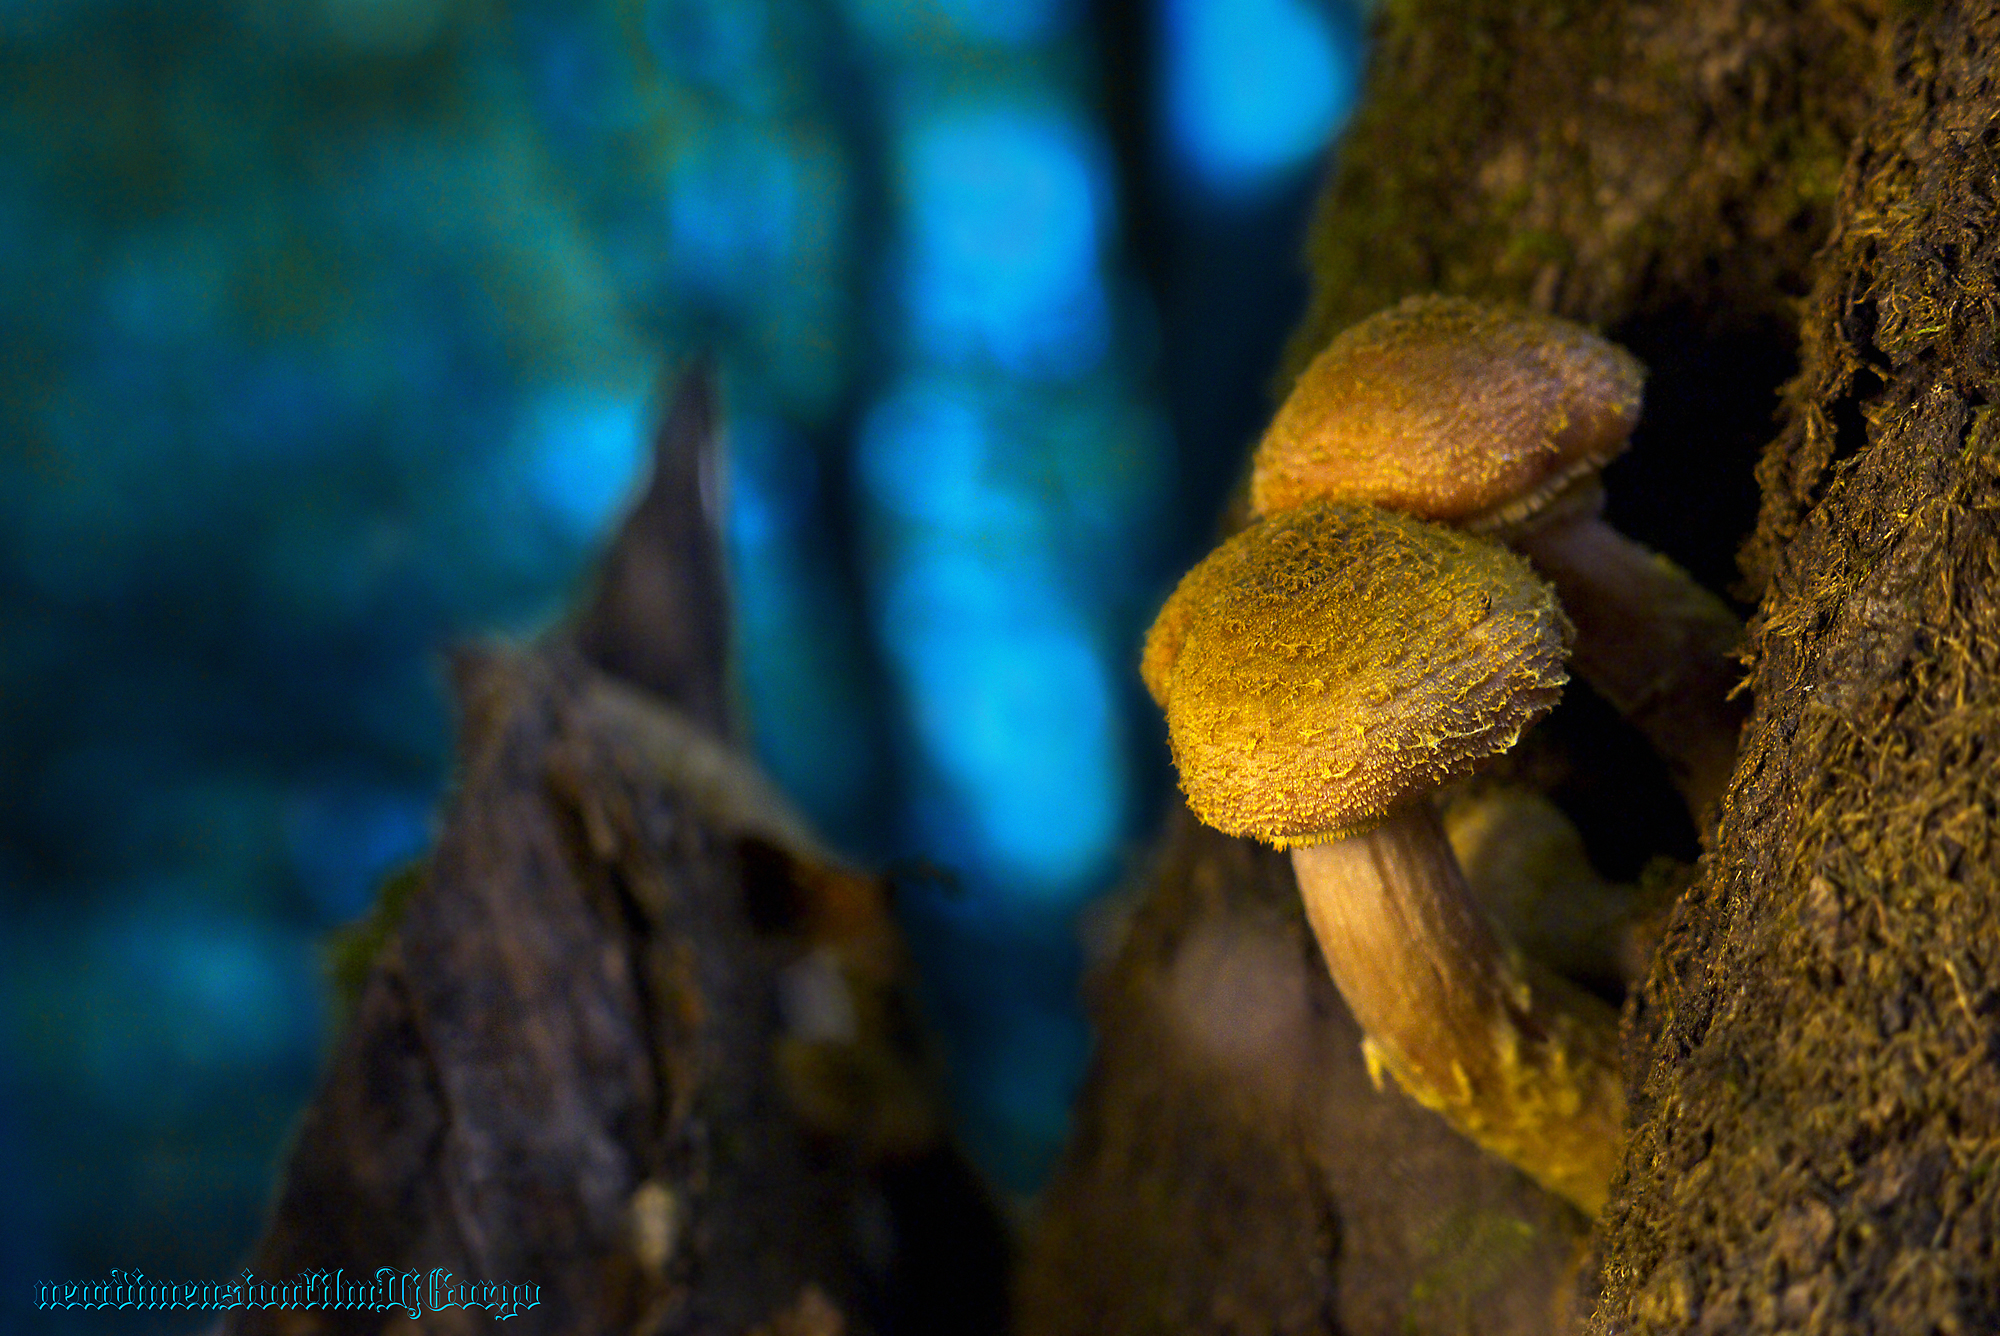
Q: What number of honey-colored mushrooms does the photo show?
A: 2